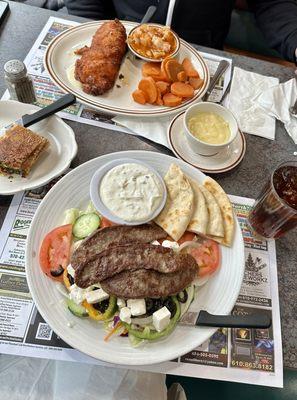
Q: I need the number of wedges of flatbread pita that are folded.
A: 4